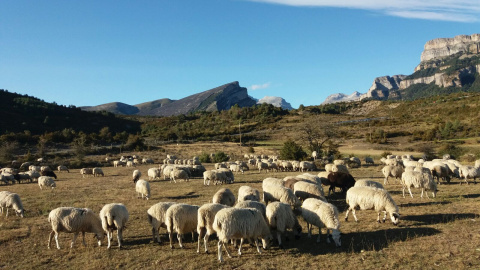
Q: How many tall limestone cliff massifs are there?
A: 1